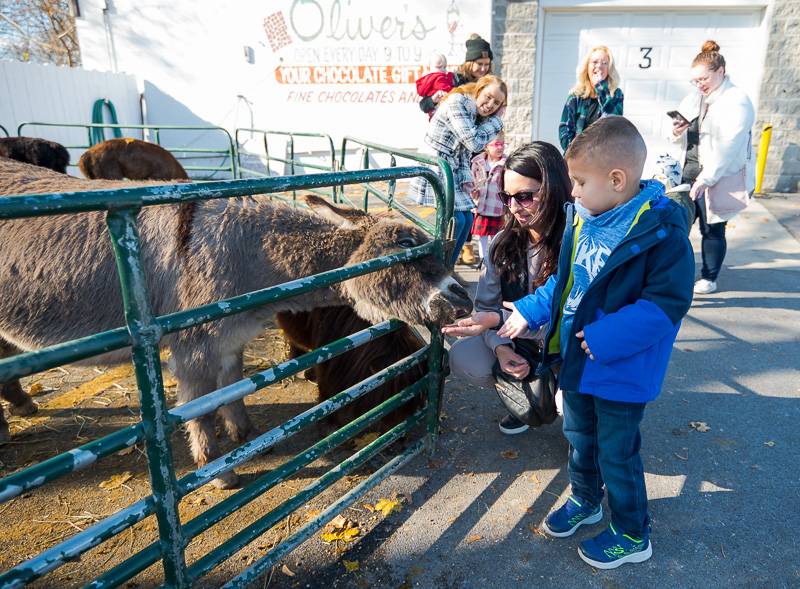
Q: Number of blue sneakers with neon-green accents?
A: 2